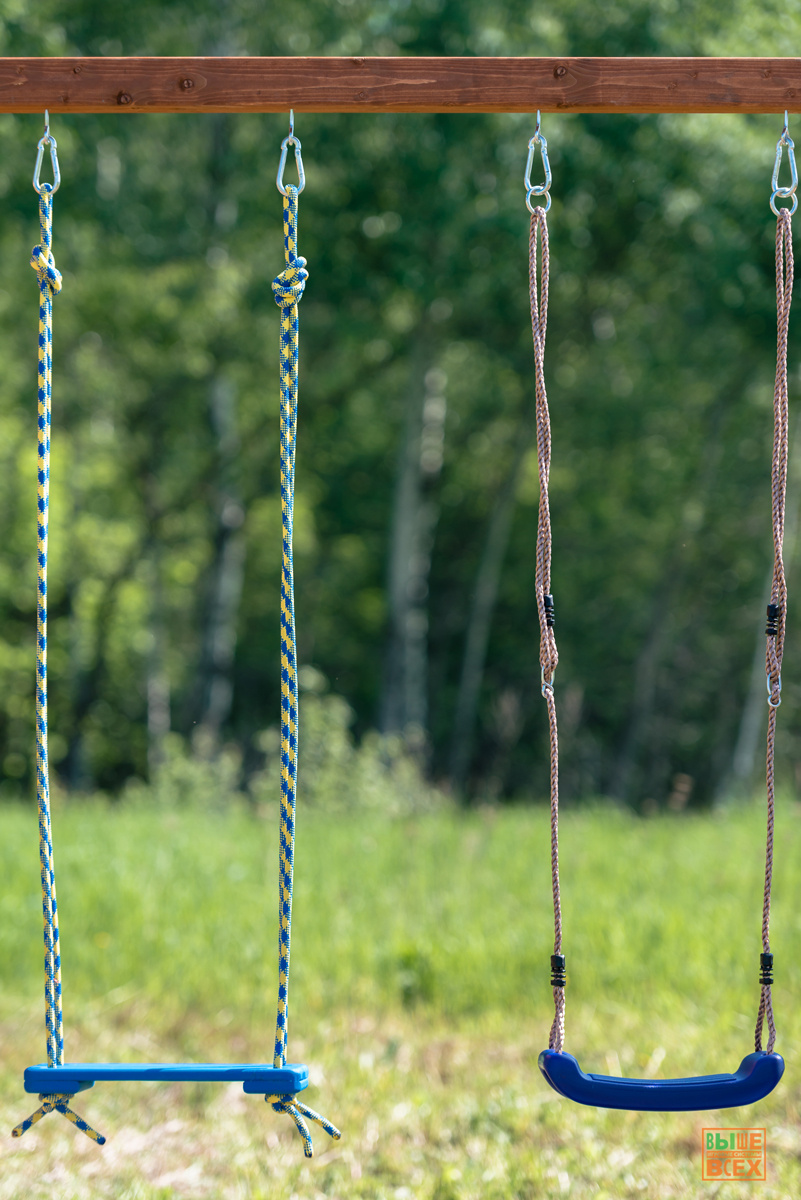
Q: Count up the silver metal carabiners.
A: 4